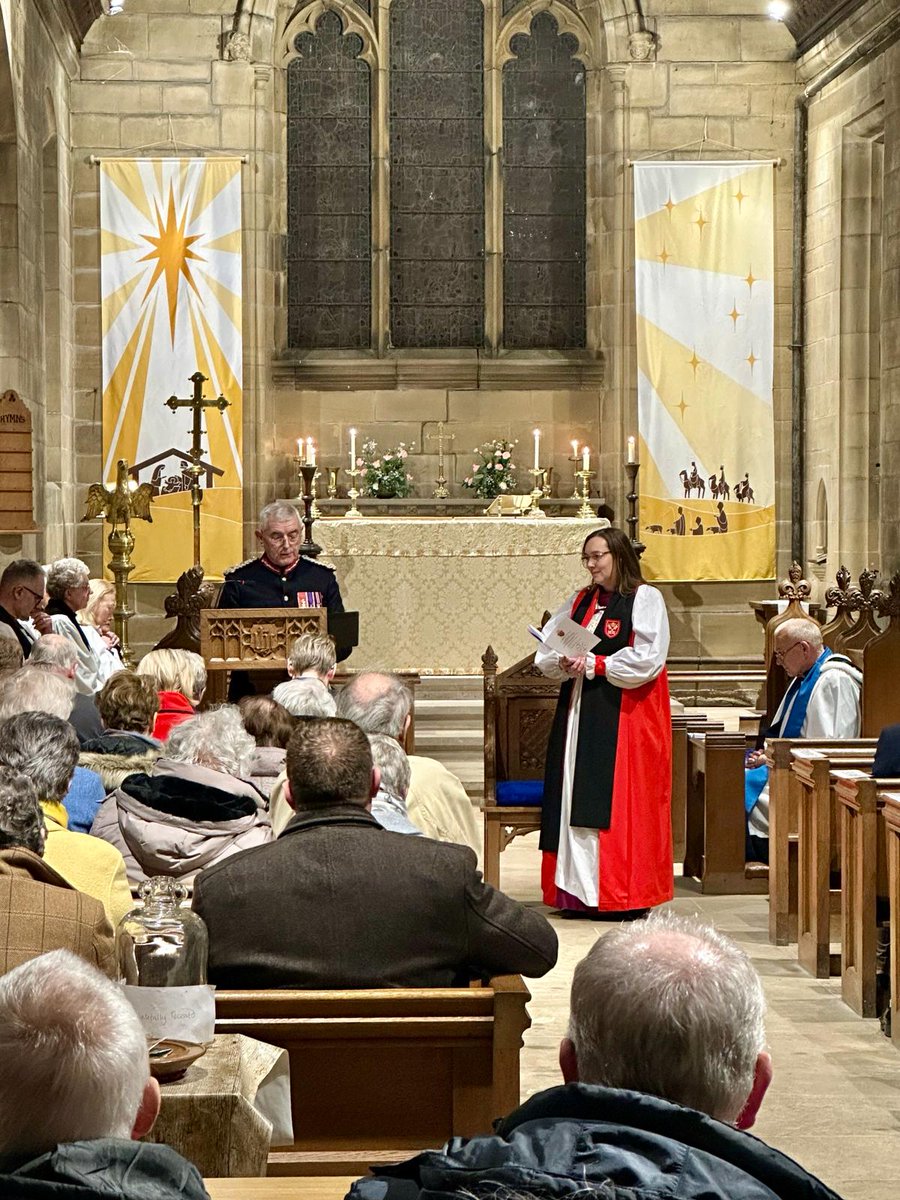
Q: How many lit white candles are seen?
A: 8